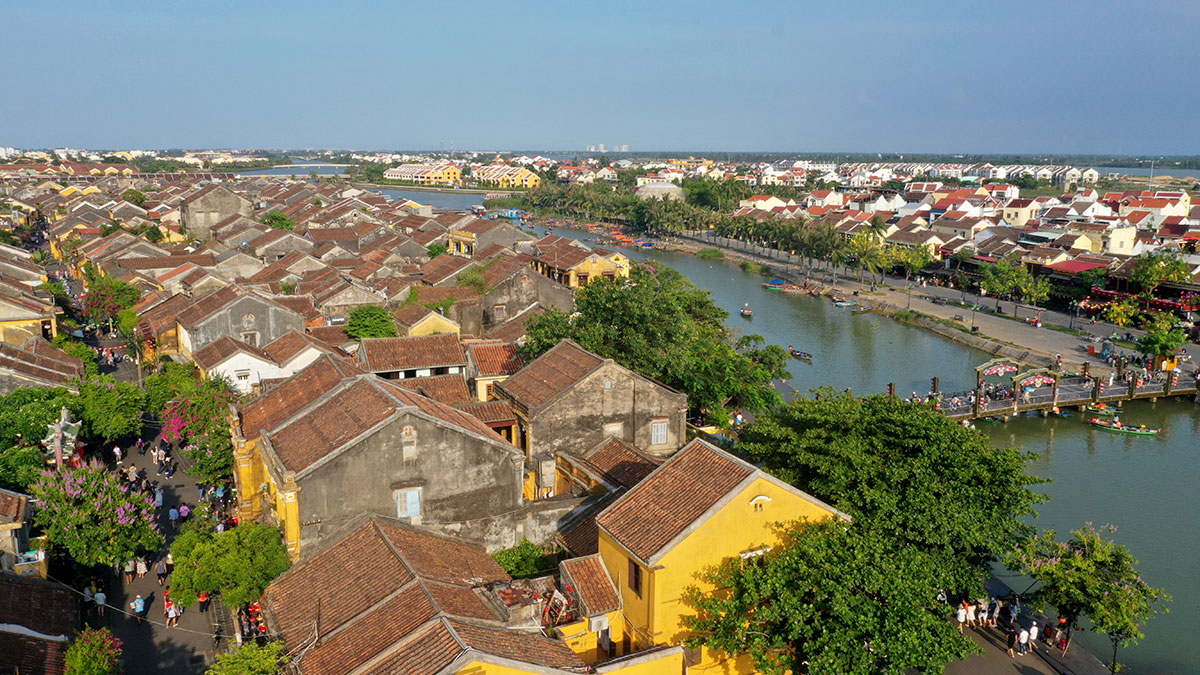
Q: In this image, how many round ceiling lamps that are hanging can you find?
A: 0